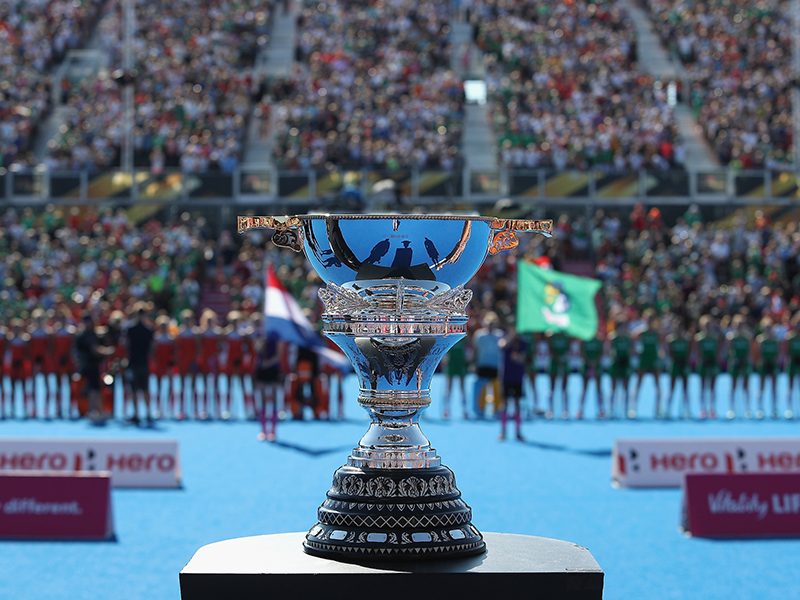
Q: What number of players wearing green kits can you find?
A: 11